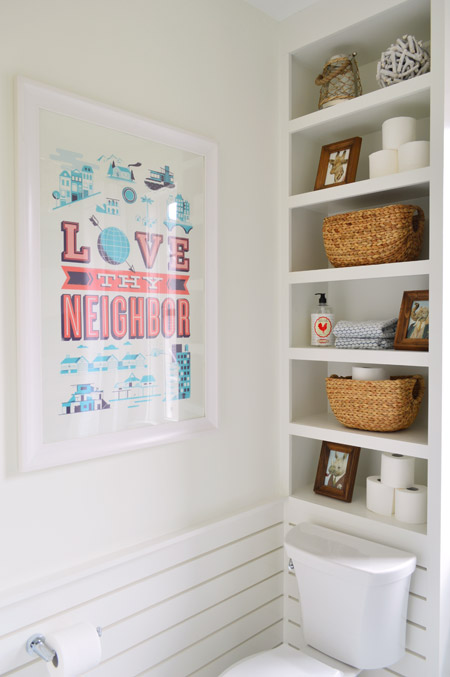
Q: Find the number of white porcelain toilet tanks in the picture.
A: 1